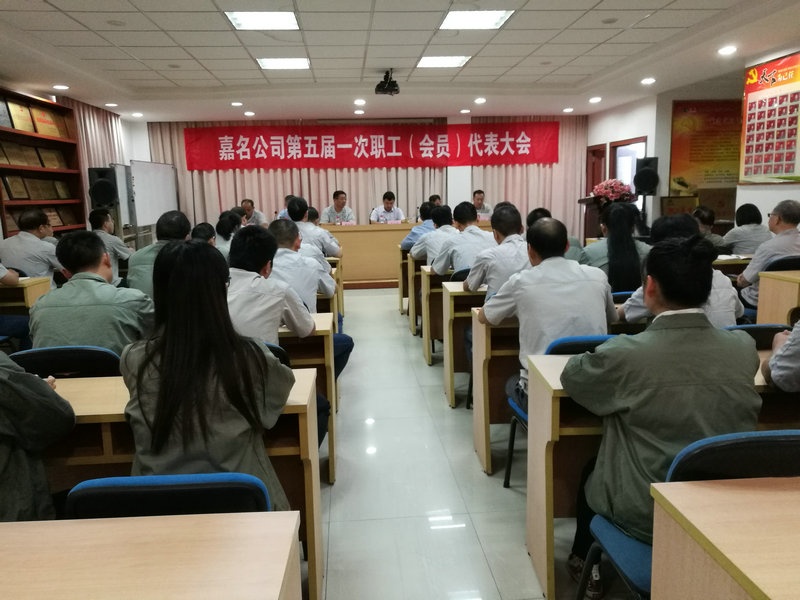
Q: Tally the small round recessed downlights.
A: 13